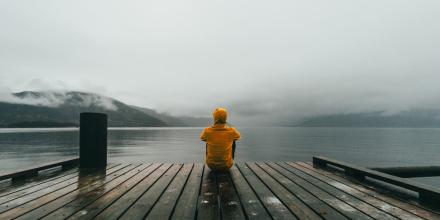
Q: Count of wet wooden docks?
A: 1